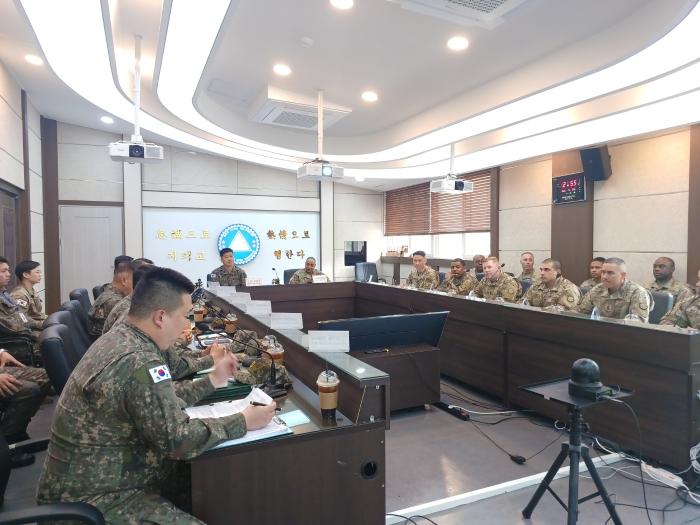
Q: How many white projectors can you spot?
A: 3